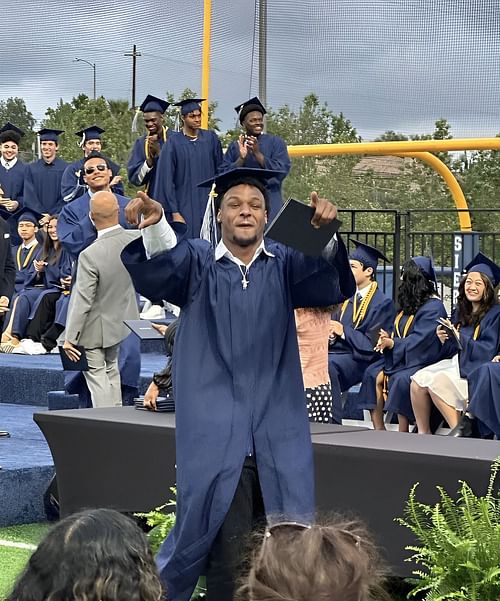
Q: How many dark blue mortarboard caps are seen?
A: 11